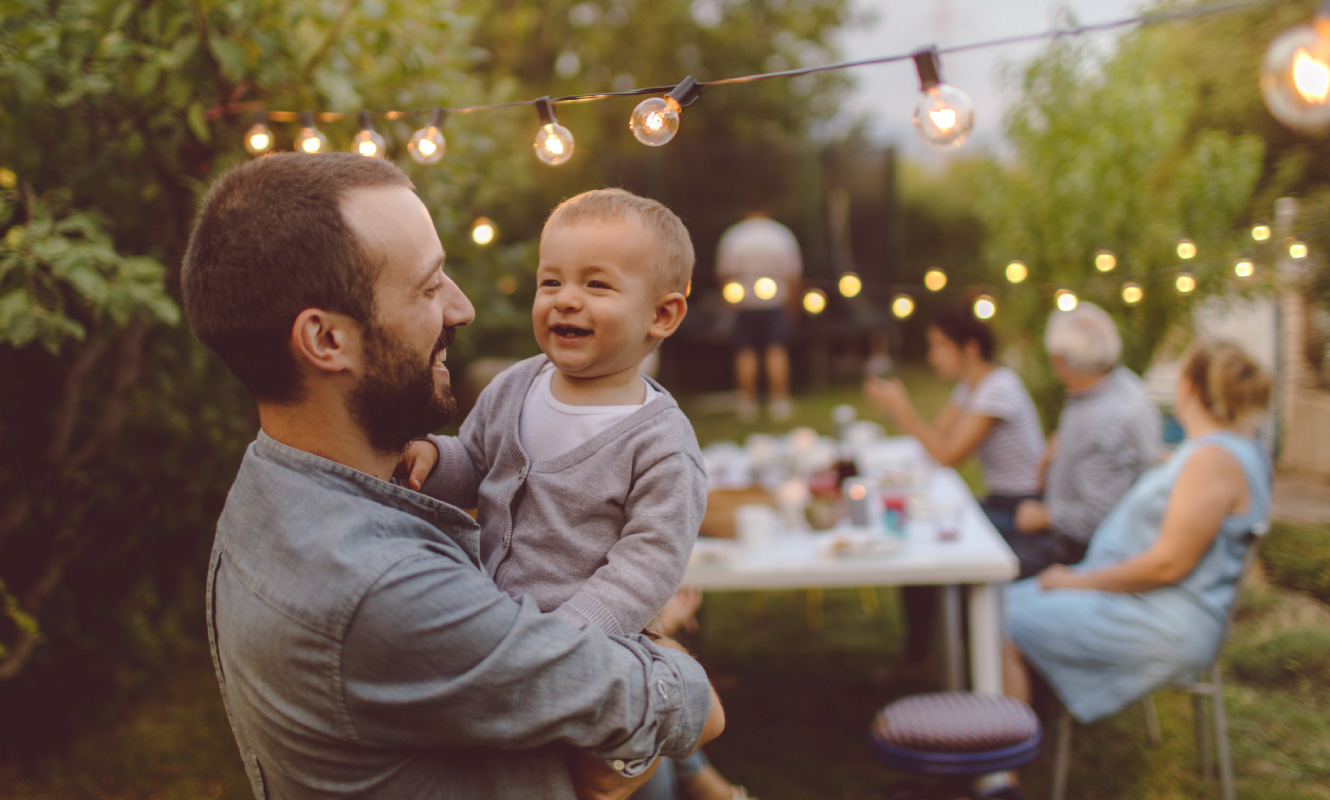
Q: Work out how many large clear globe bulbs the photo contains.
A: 8